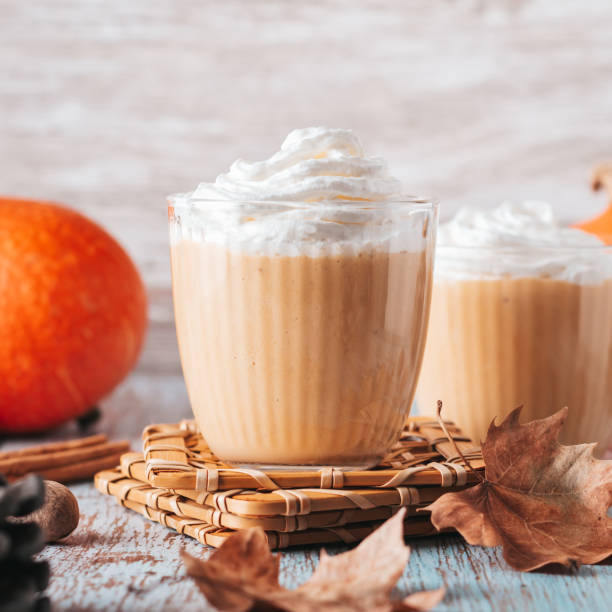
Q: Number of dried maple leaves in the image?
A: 2